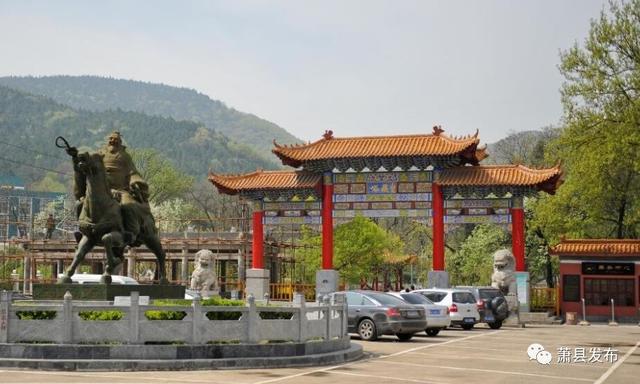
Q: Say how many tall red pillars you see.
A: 4